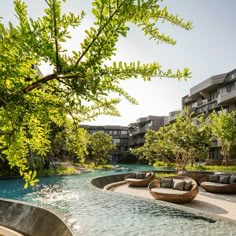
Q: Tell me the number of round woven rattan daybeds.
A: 3